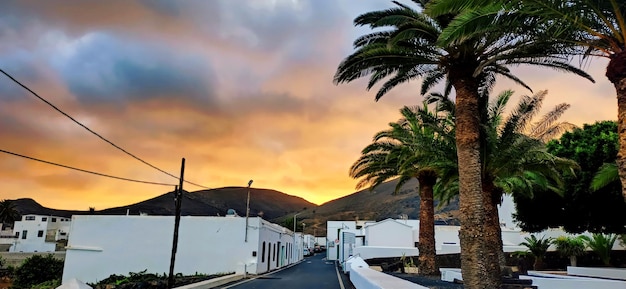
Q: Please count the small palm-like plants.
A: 3